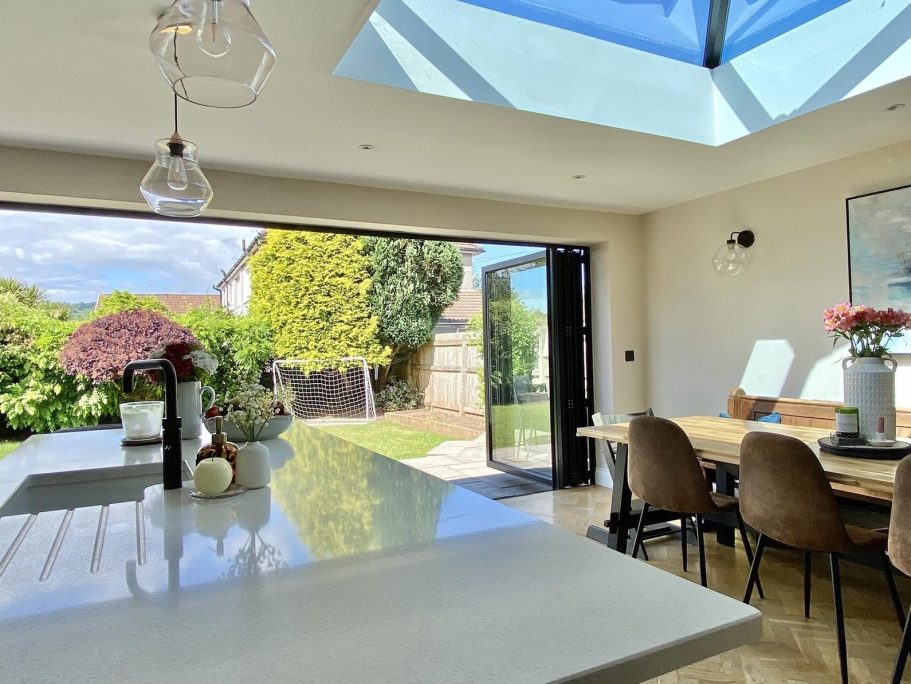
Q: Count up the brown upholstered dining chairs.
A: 3